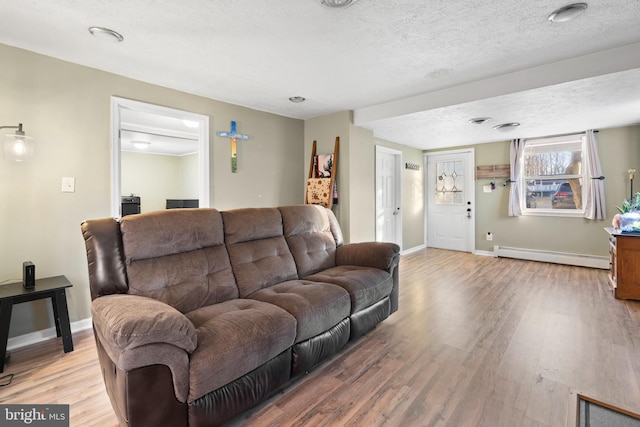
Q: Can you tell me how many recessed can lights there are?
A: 6